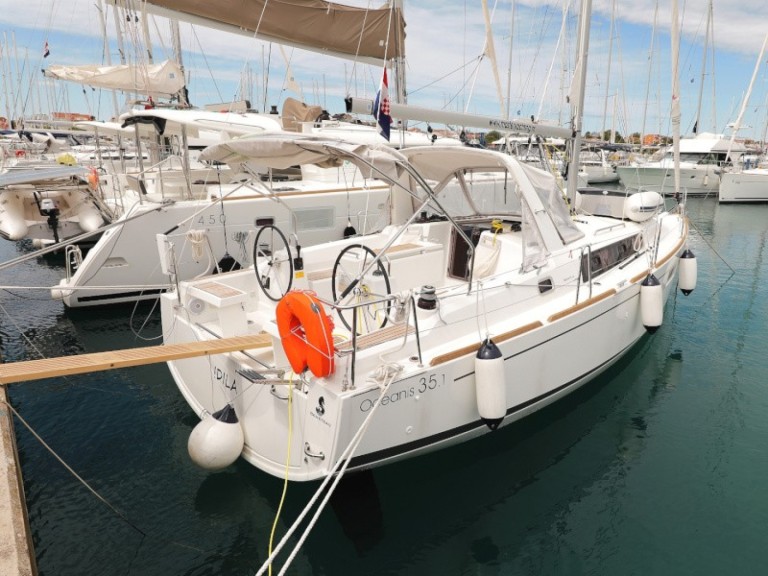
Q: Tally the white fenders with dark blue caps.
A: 4